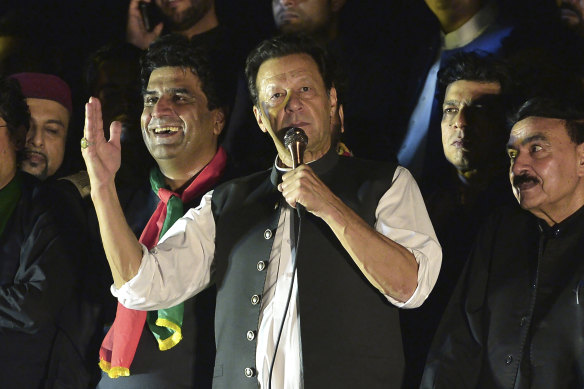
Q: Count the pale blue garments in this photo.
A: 1